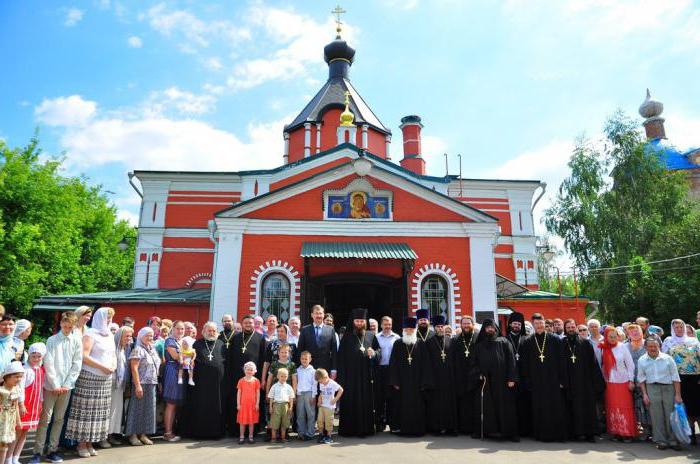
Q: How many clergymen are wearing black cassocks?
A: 12